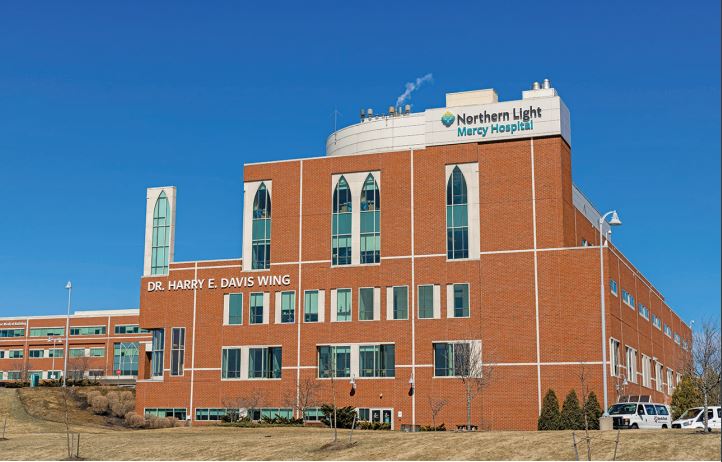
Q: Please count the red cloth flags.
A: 0